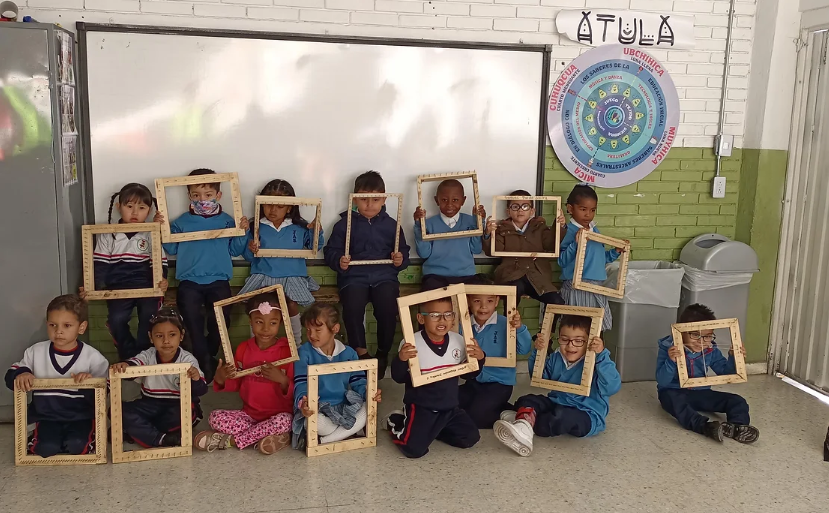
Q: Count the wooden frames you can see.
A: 15